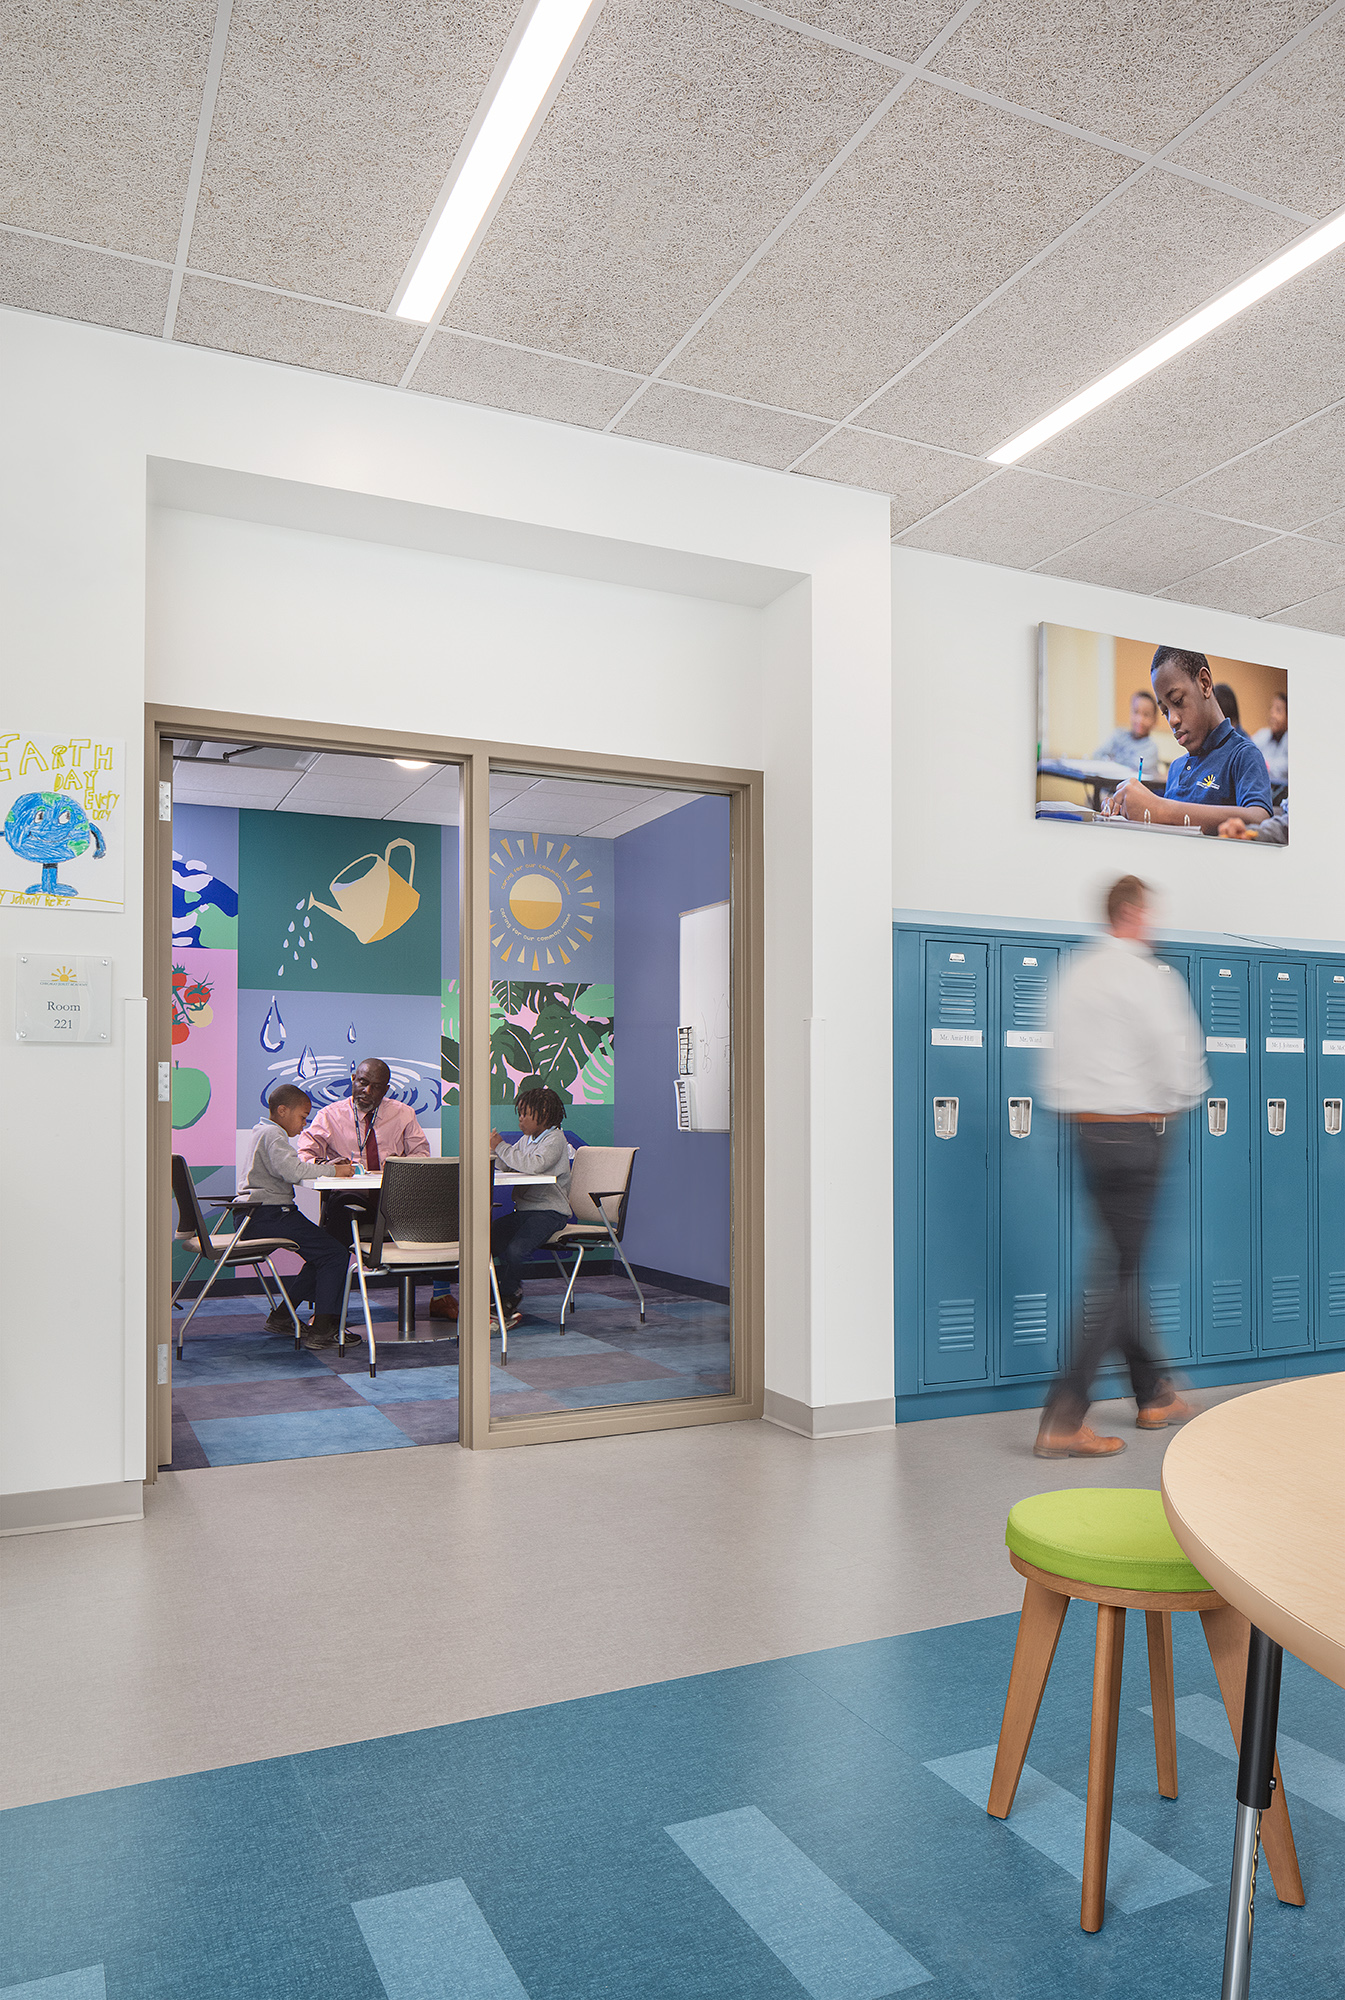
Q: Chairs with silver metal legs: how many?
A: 3